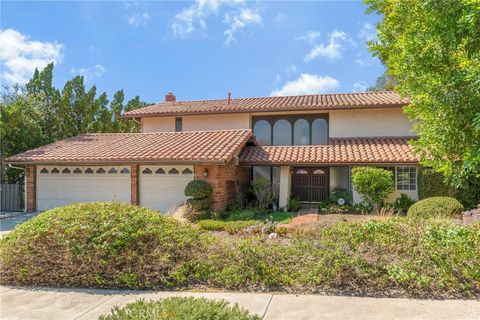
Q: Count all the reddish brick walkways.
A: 1